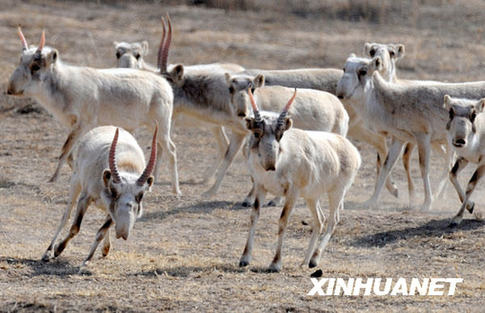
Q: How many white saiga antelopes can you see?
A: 9